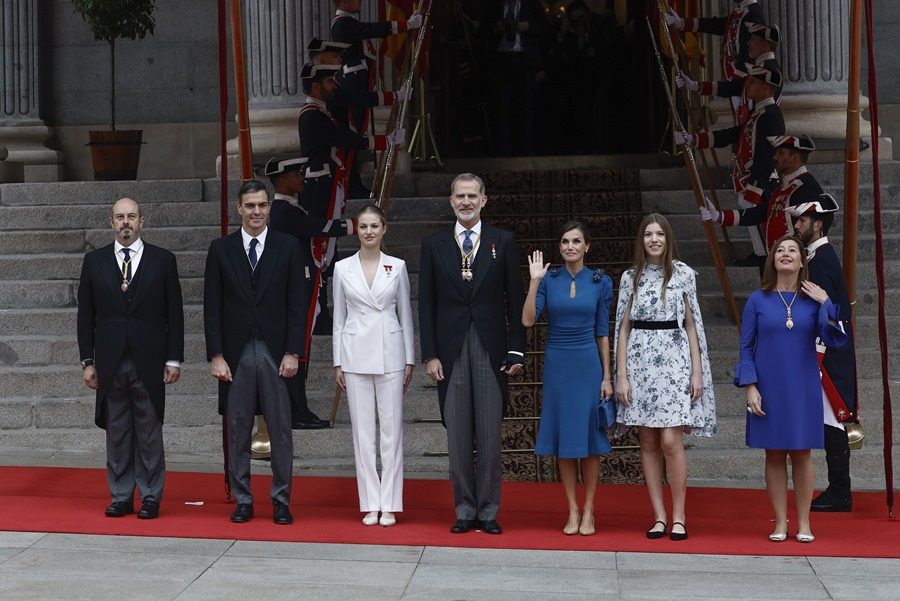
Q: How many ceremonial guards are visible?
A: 9